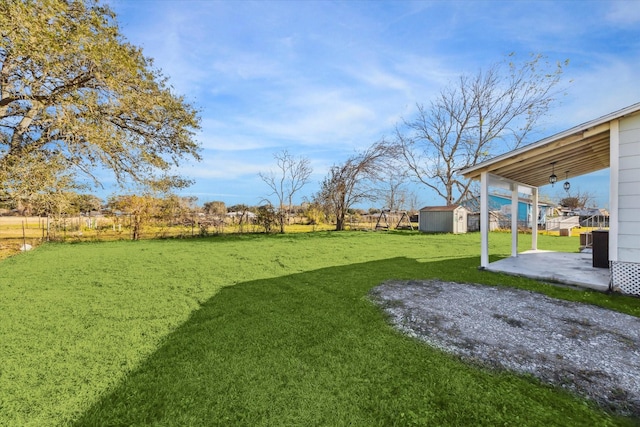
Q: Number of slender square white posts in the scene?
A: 3